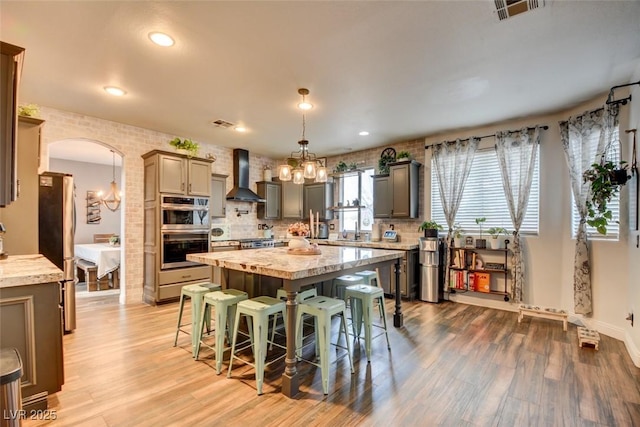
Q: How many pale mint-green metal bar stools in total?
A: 8